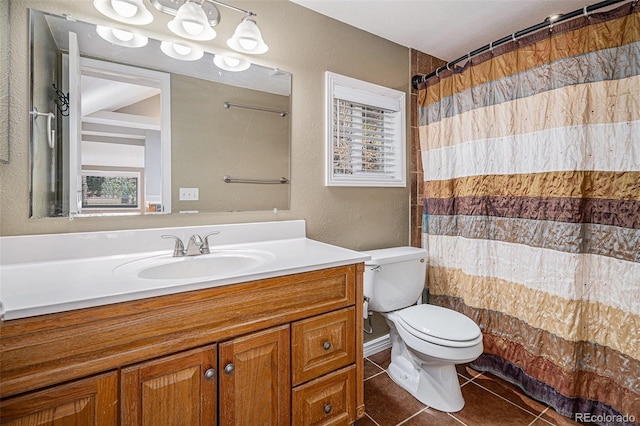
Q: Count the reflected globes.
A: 3